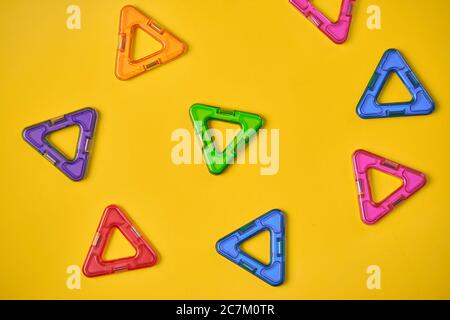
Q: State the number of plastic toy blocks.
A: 8